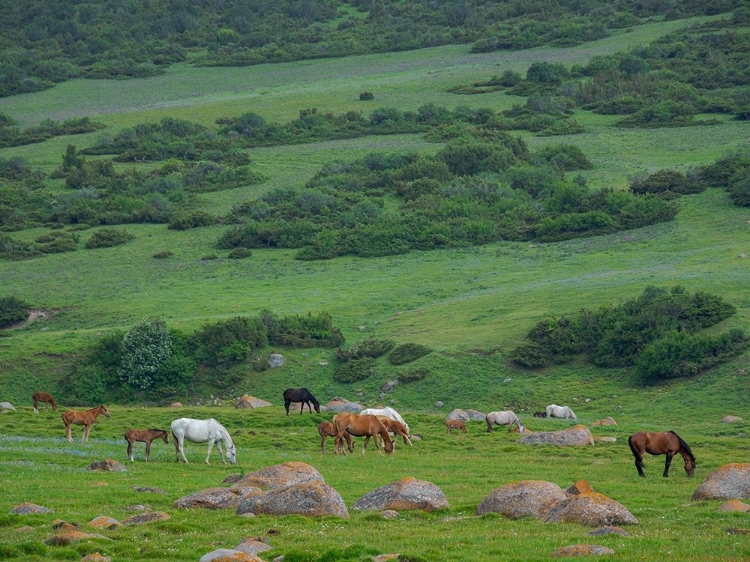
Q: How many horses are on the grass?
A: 14